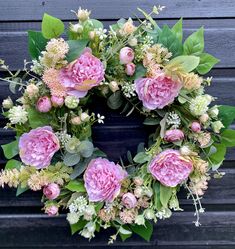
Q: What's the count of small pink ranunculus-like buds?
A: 9